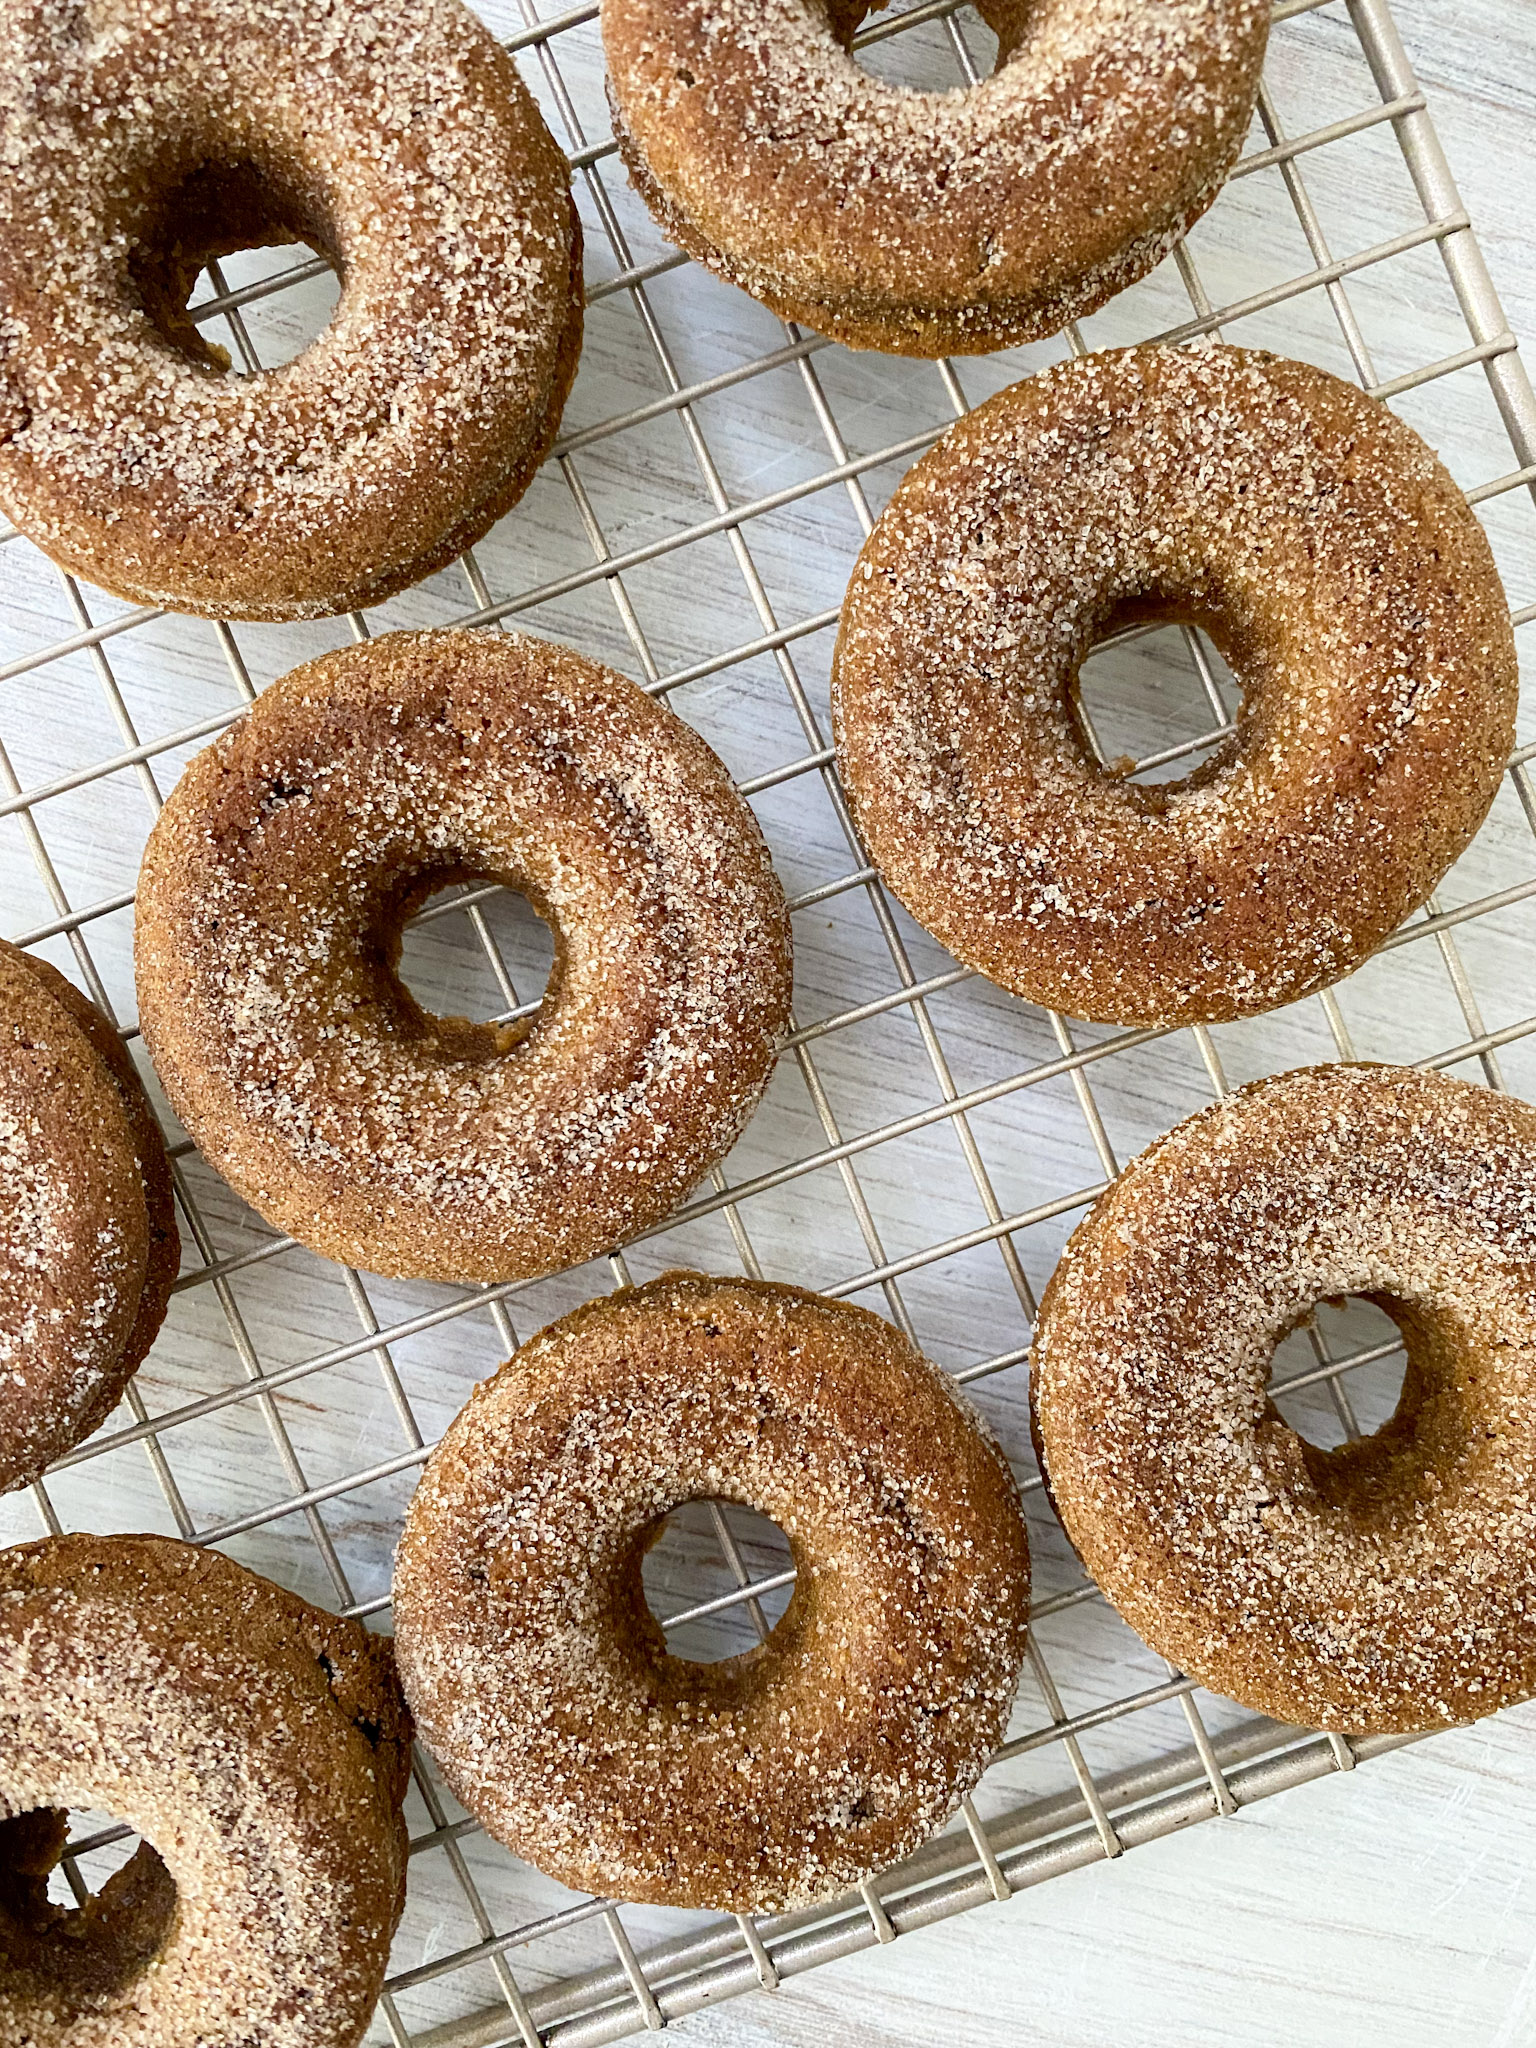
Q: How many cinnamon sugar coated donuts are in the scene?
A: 8